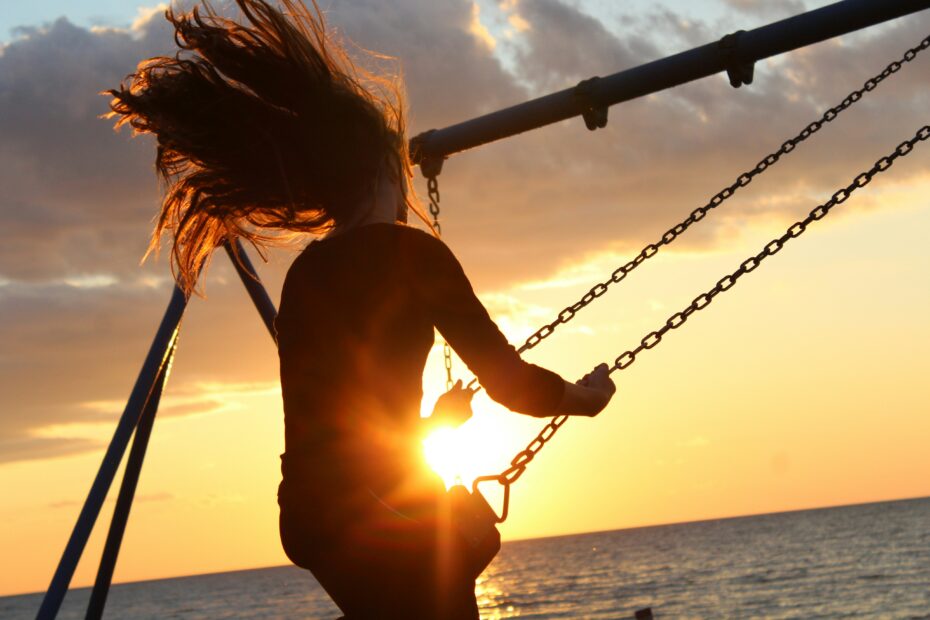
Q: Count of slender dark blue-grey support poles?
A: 3